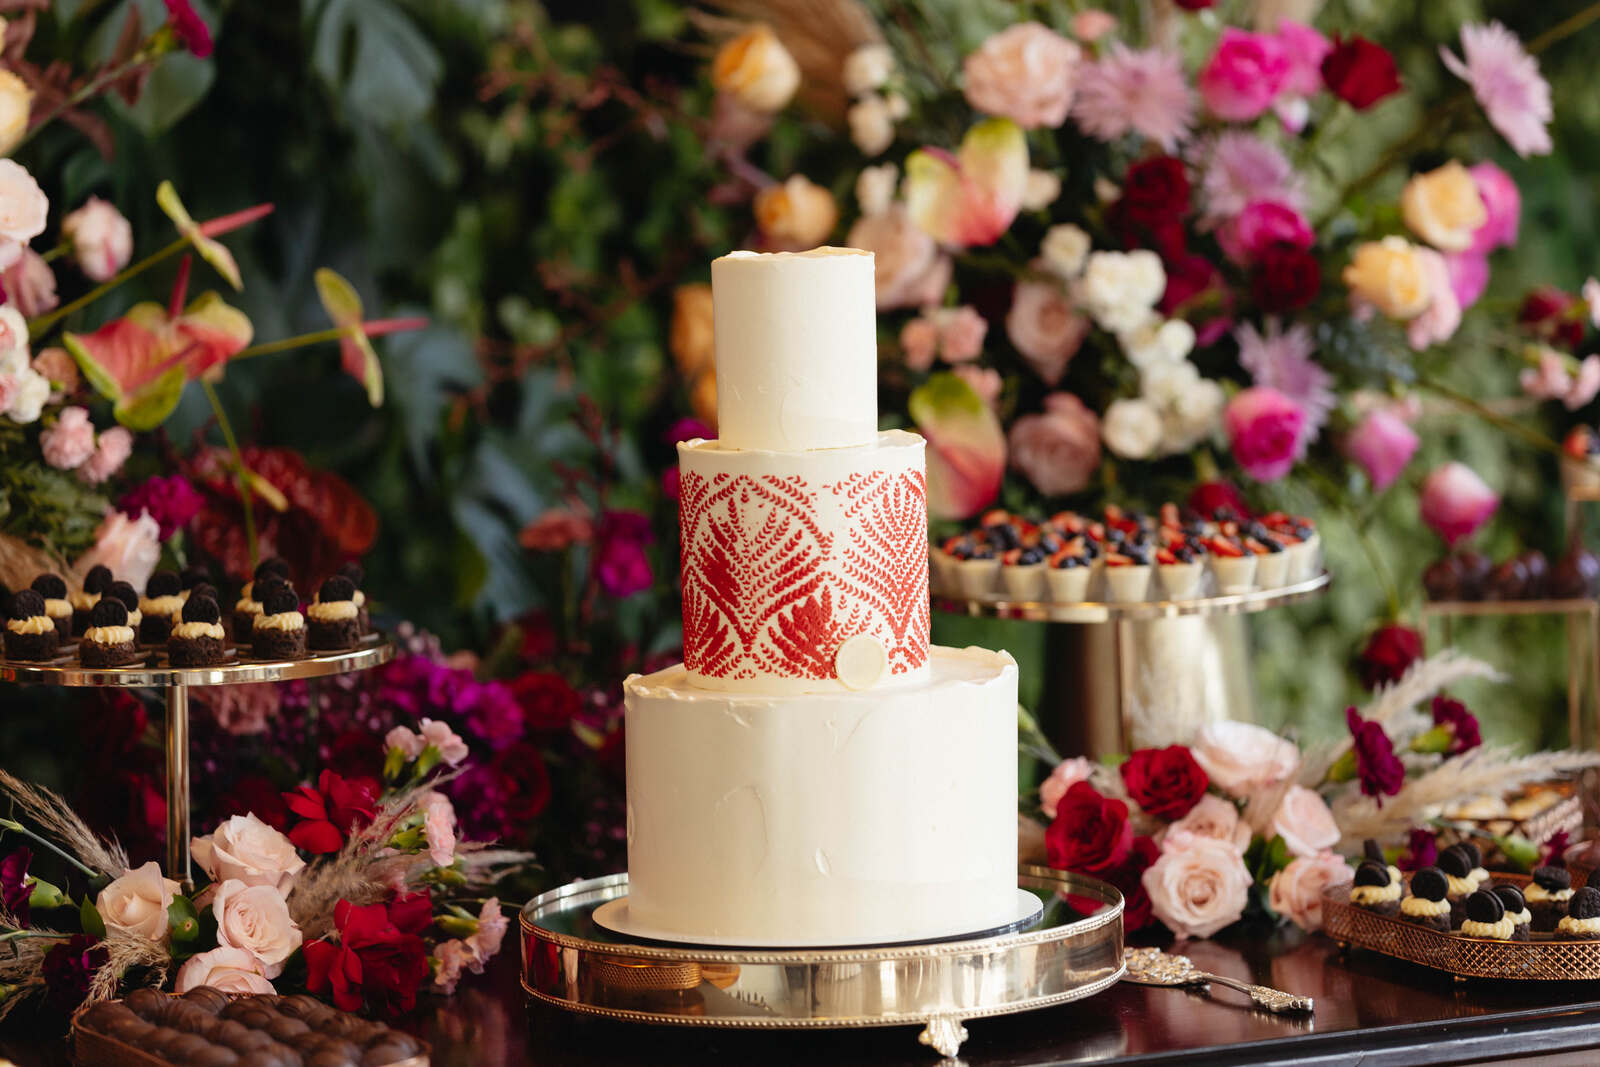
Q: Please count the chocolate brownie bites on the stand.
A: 14